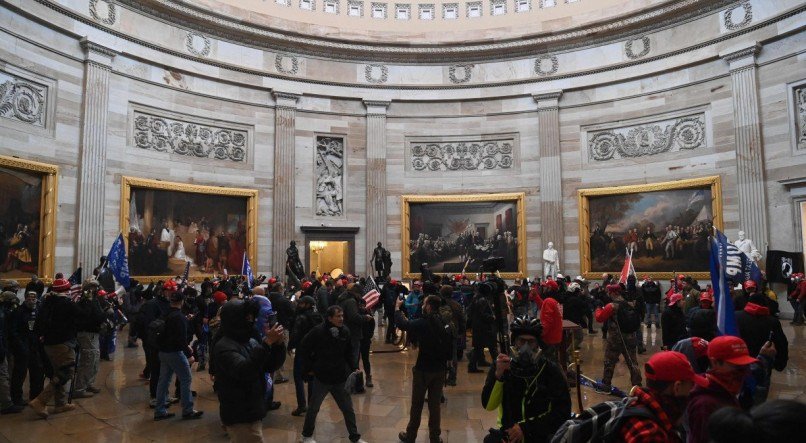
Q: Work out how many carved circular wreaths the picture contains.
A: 8